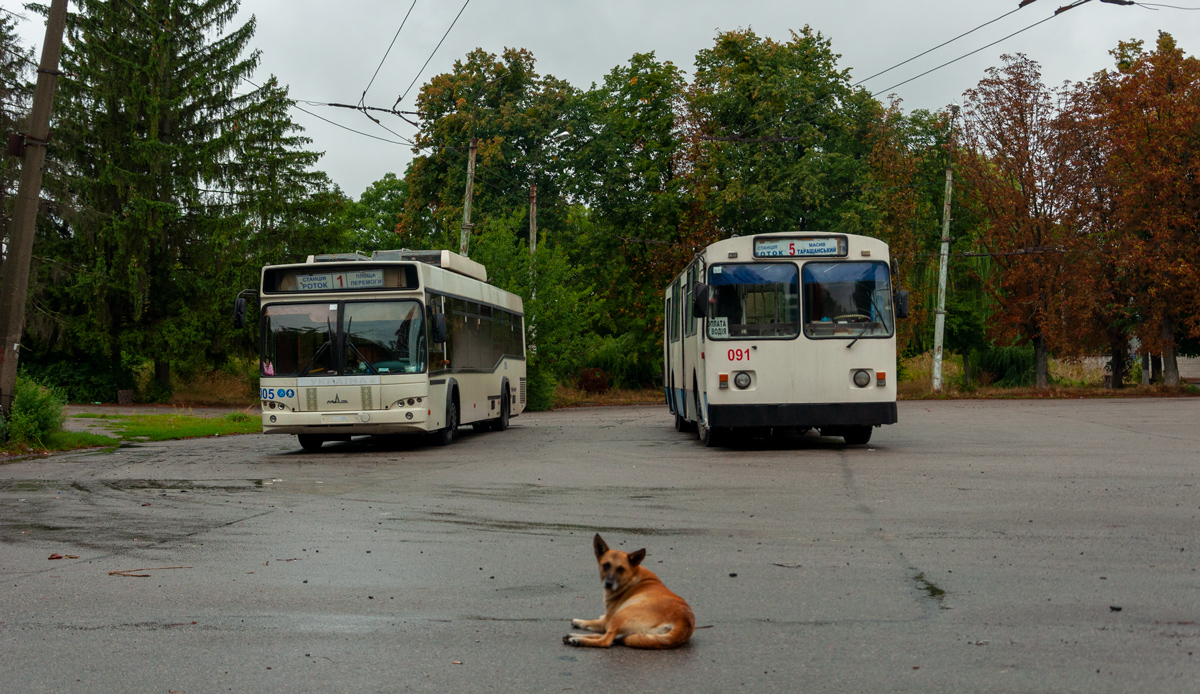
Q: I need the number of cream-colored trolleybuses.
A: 2